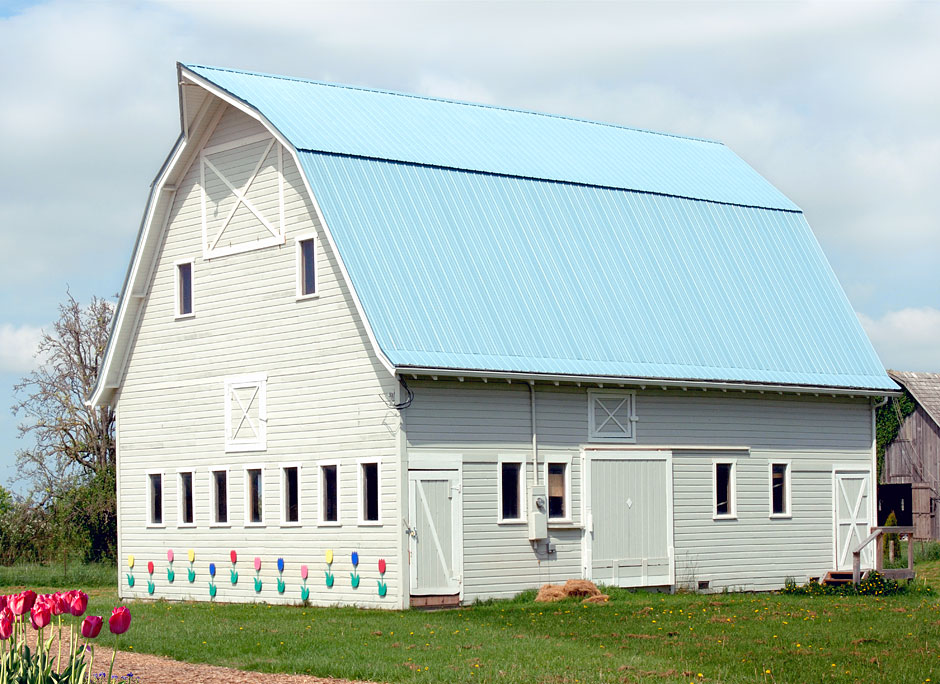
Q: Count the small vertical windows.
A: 13